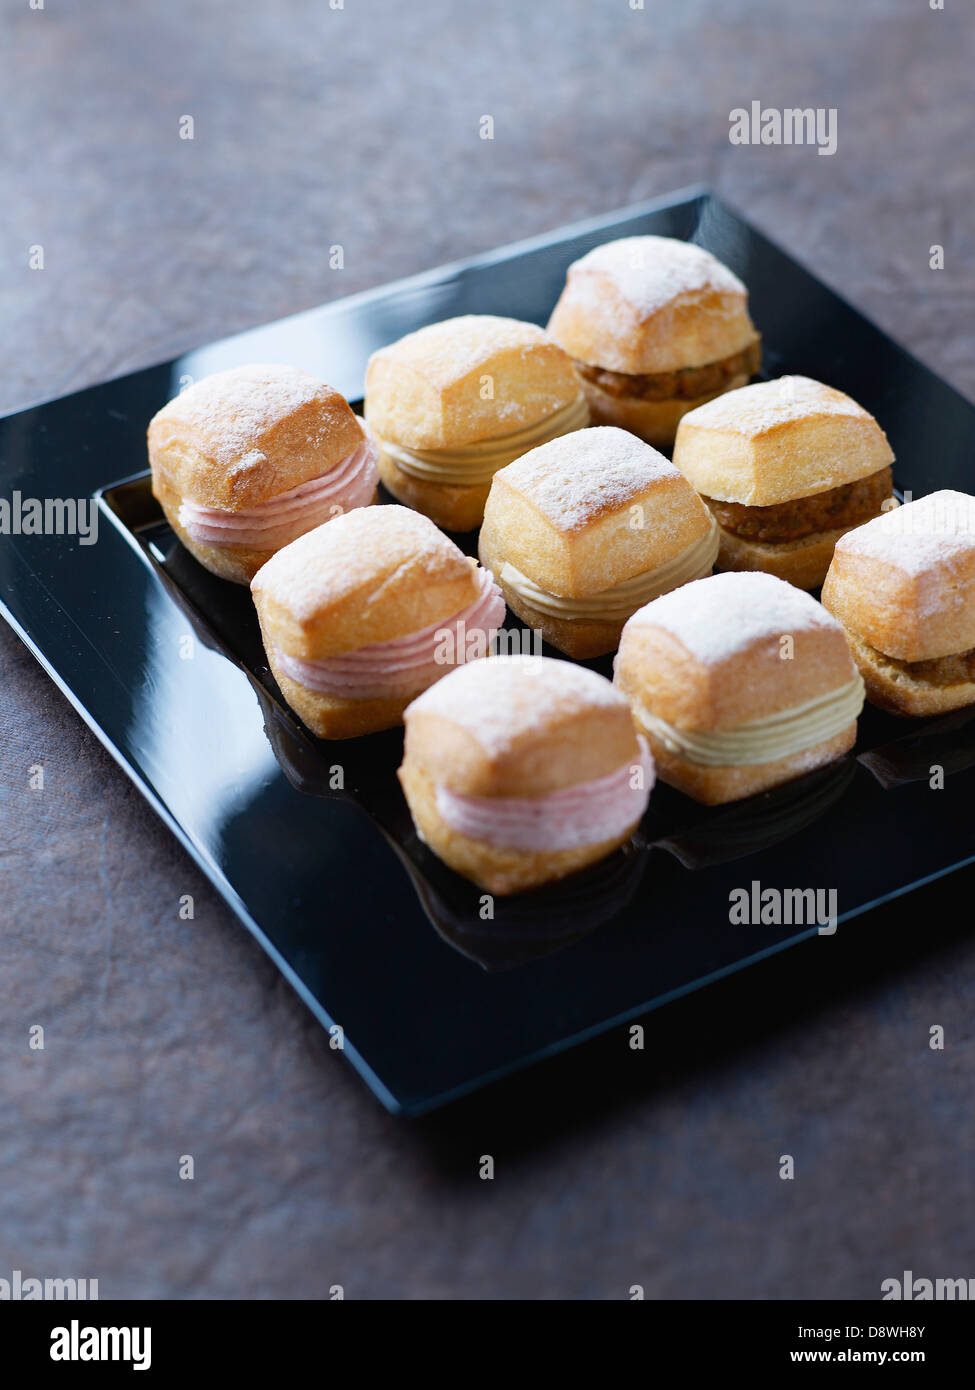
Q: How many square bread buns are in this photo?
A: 9